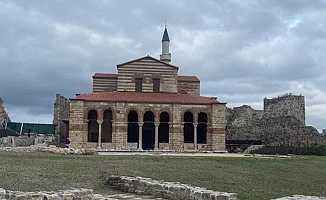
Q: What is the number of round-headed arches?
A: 7